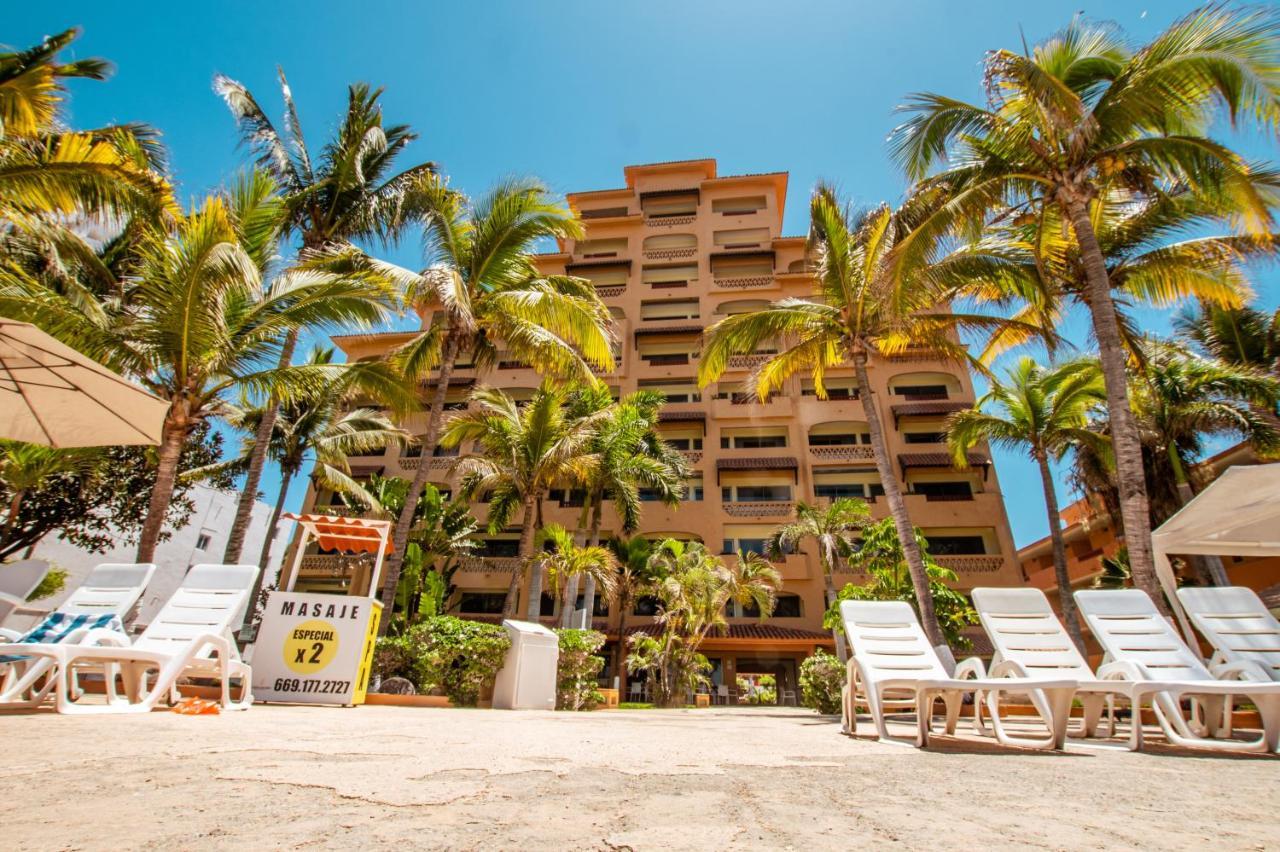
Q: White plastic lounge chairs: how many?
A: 7